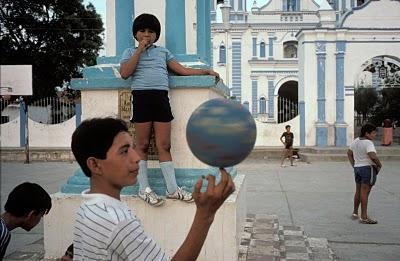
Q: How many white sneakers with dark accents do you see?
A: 2